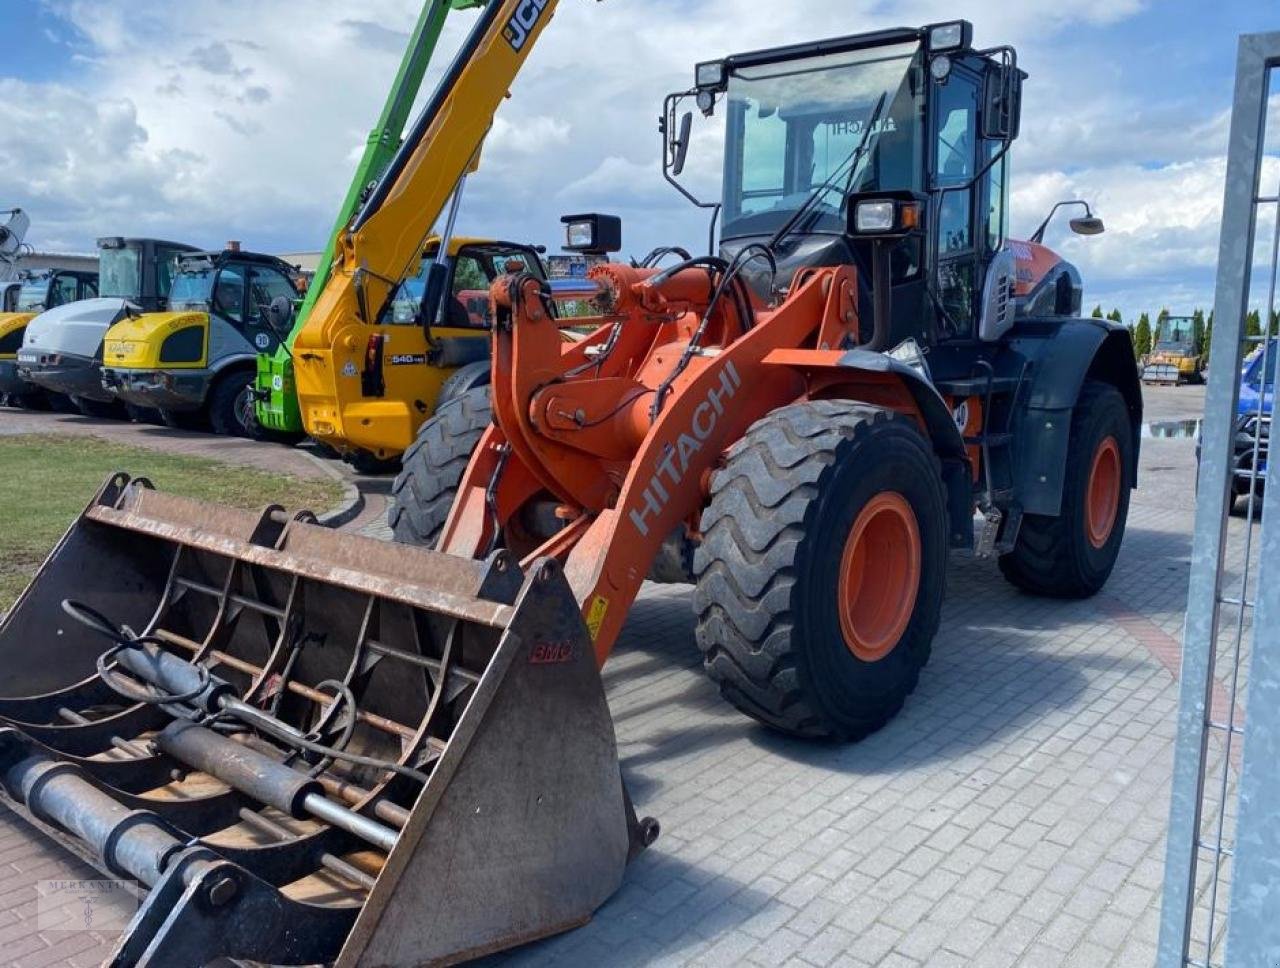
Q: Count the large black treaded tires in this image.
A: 3